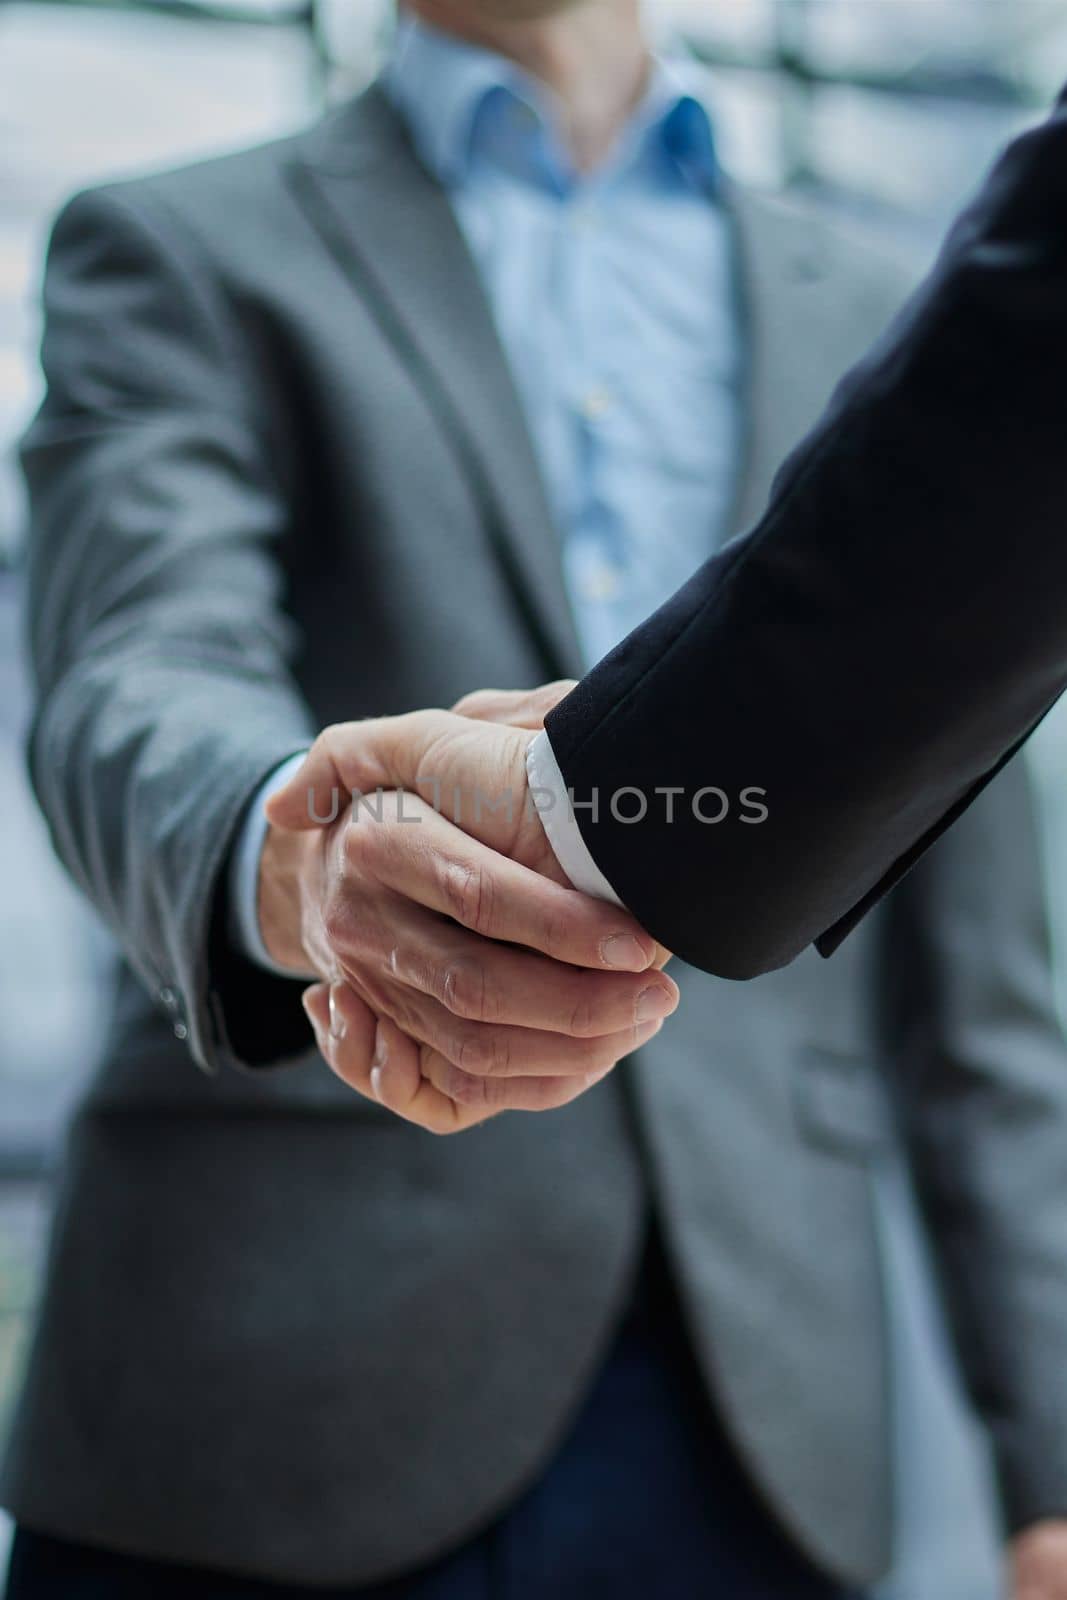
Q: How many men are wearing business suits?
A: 2